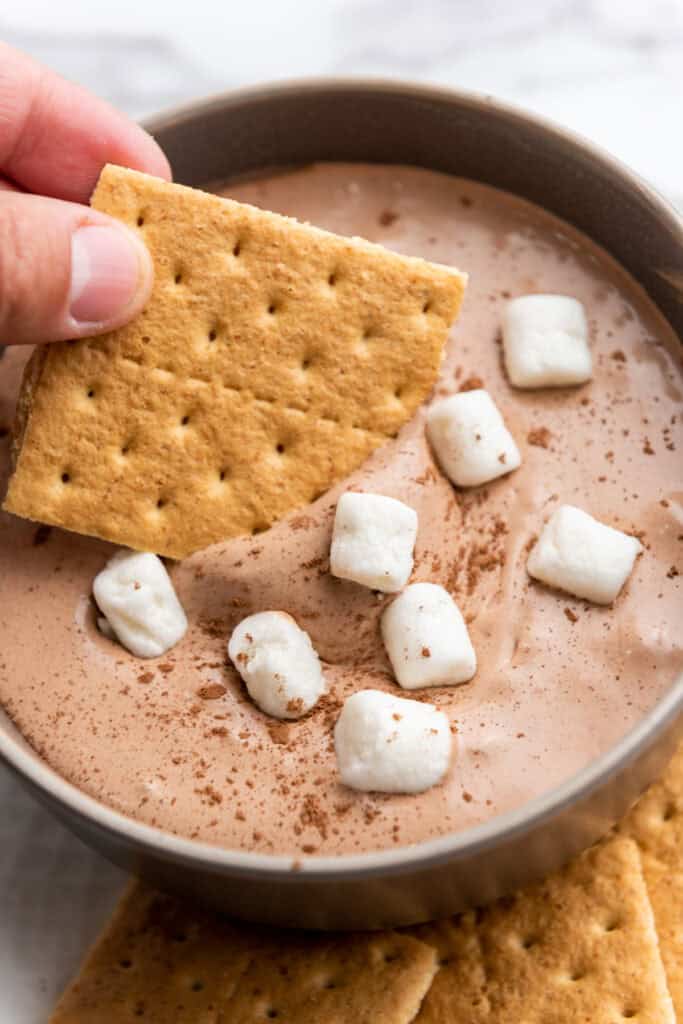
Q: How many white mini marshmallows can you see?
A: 8